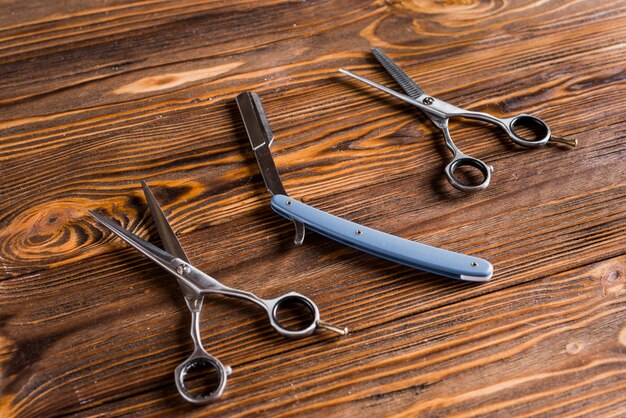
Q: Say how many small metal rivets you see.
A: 3